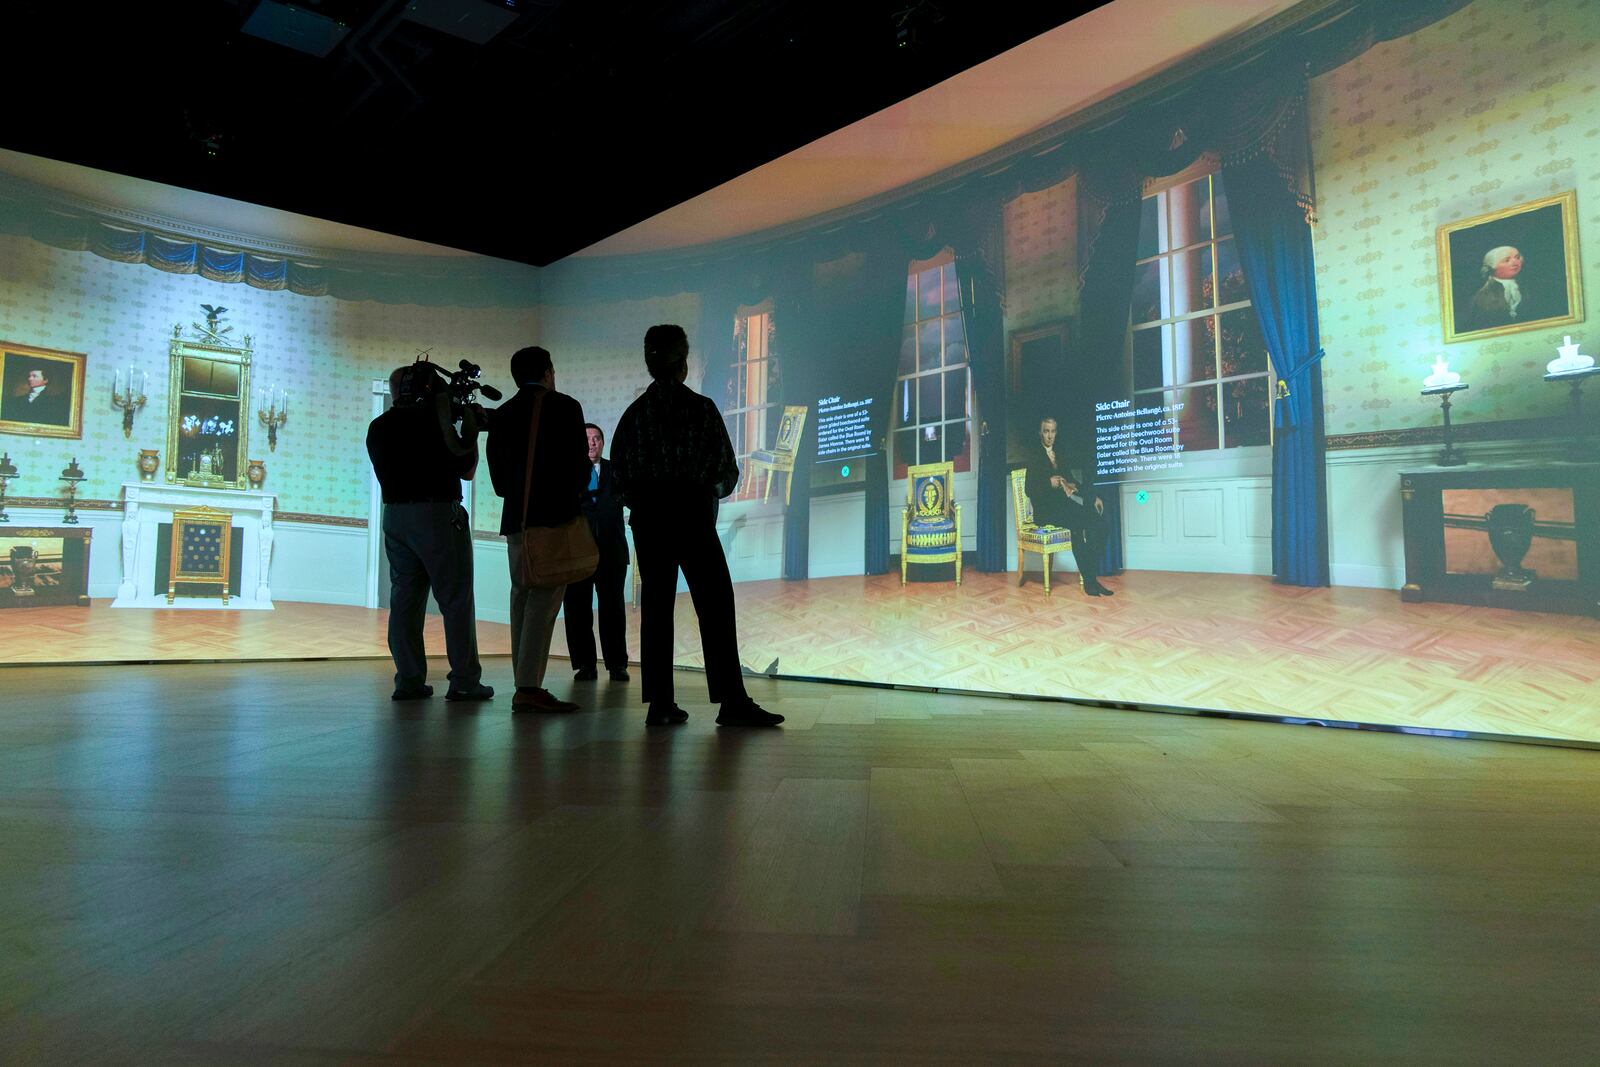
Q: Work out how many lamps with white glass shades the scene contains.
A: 2